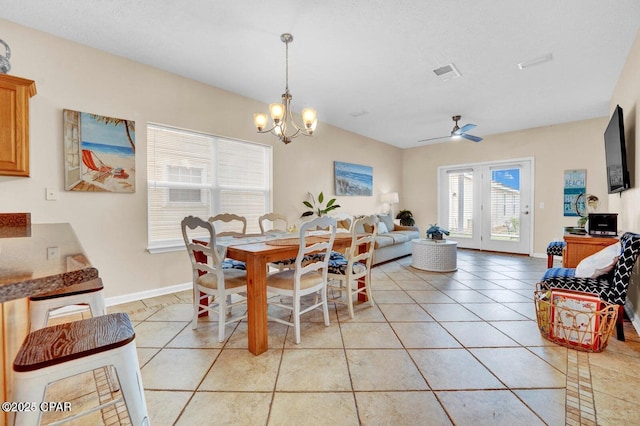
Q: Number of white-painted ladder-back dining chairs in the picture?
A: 6